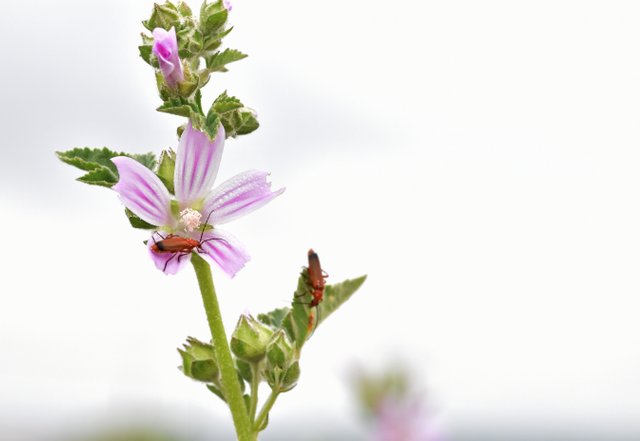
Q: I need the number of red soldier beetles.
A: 2